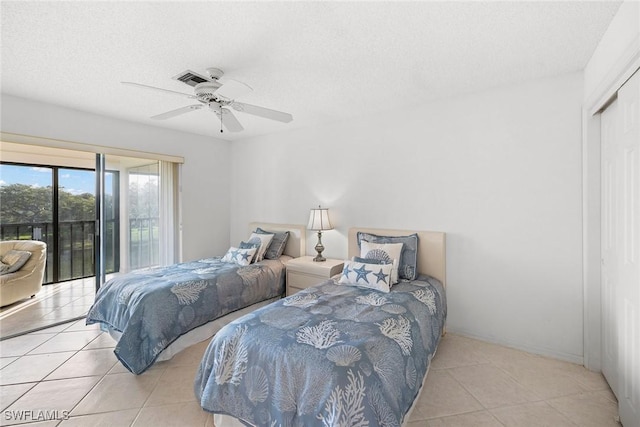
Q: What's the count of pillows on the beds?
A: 8